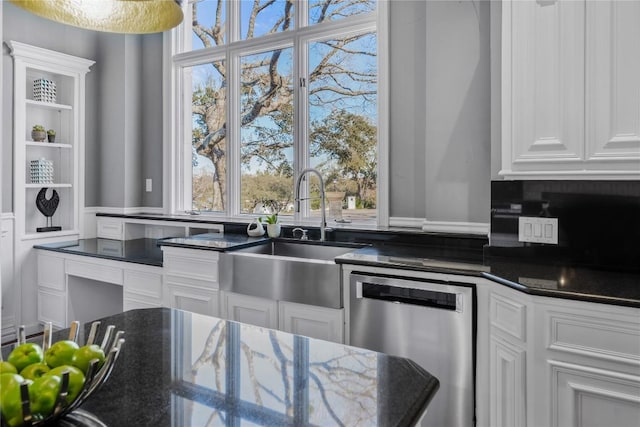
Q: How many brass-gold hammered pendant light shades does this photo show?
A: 1